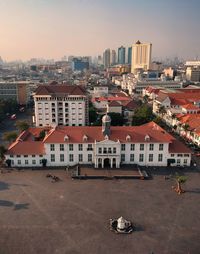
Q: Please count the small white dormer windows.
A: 4